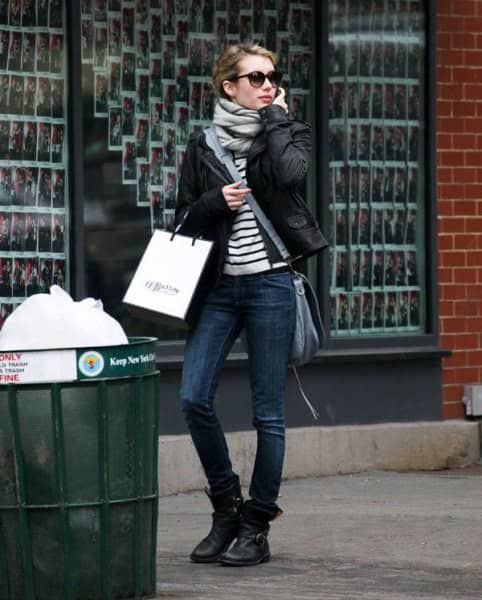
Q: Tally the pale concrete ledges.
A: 1